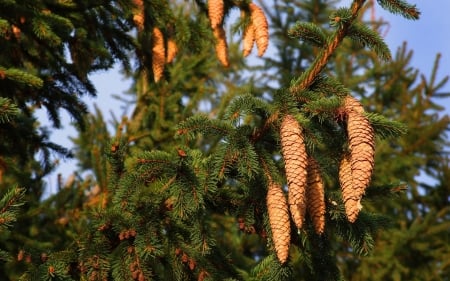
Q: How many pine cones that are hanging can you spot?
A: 12